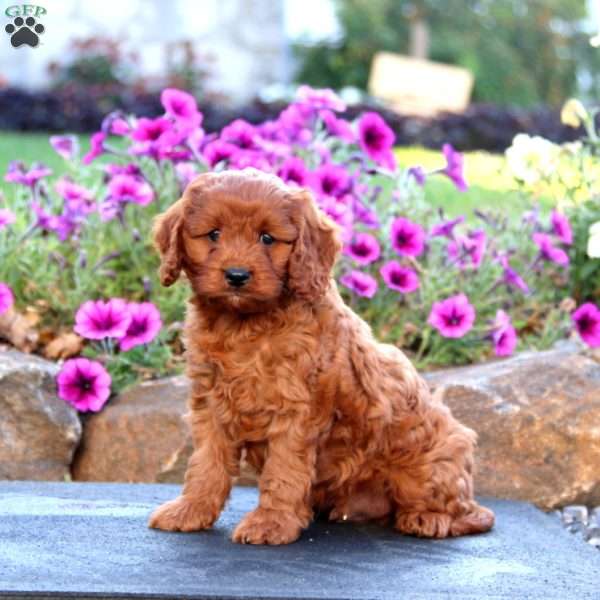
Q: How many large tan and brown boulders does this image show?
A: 3